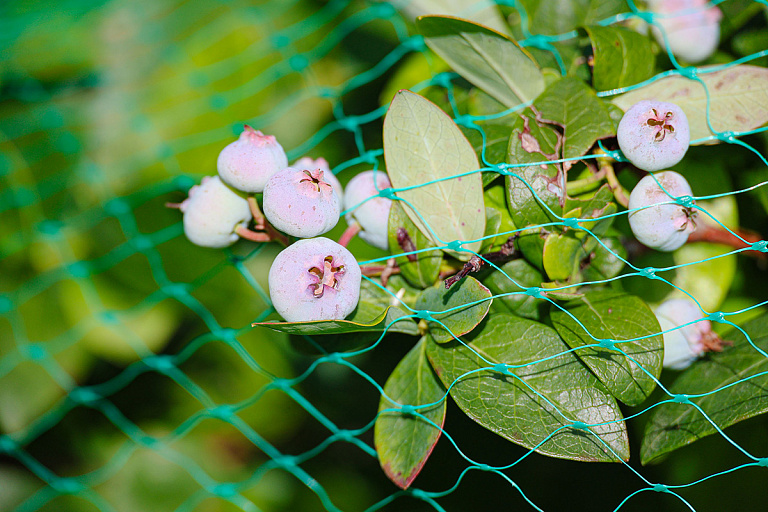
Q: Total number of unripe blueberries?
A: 10